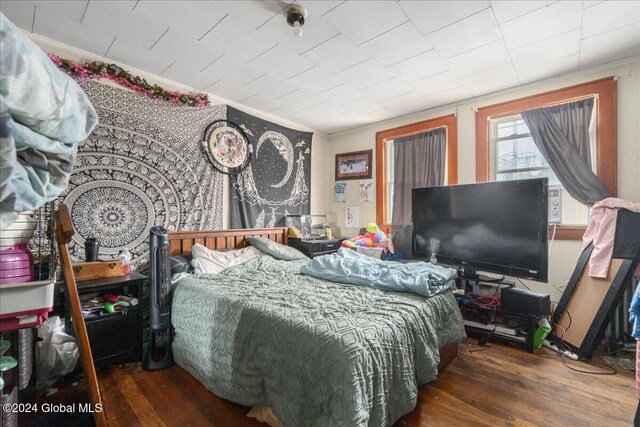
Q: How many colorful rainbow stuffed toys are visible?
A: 1